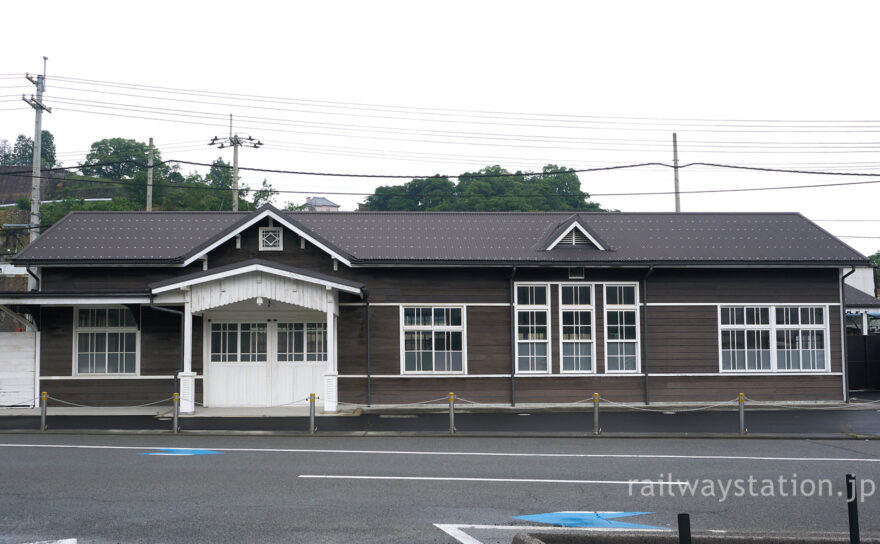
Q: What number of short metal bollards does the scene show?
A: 6